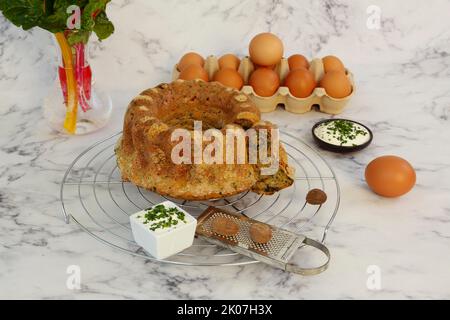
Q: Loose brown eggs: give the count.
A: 1